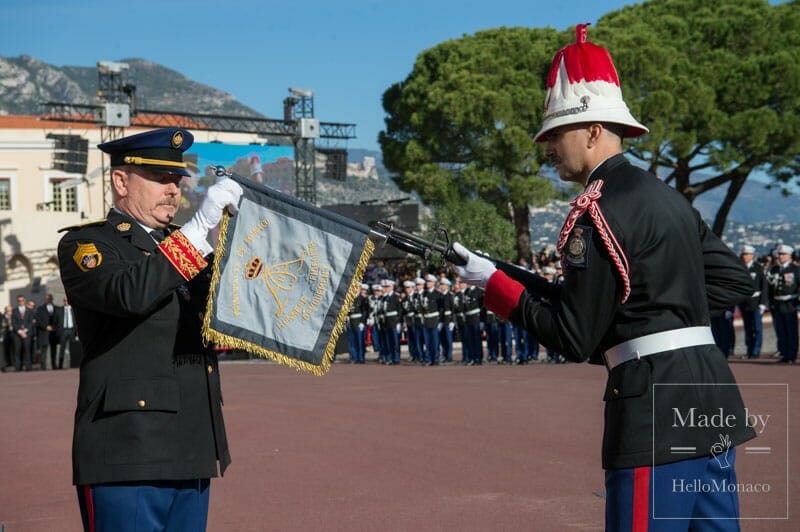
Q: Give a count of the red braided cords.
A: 2